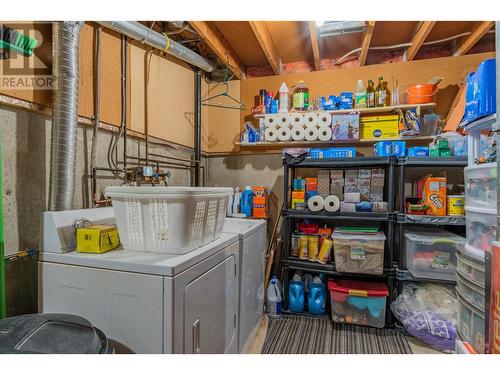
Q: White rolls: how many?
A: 12